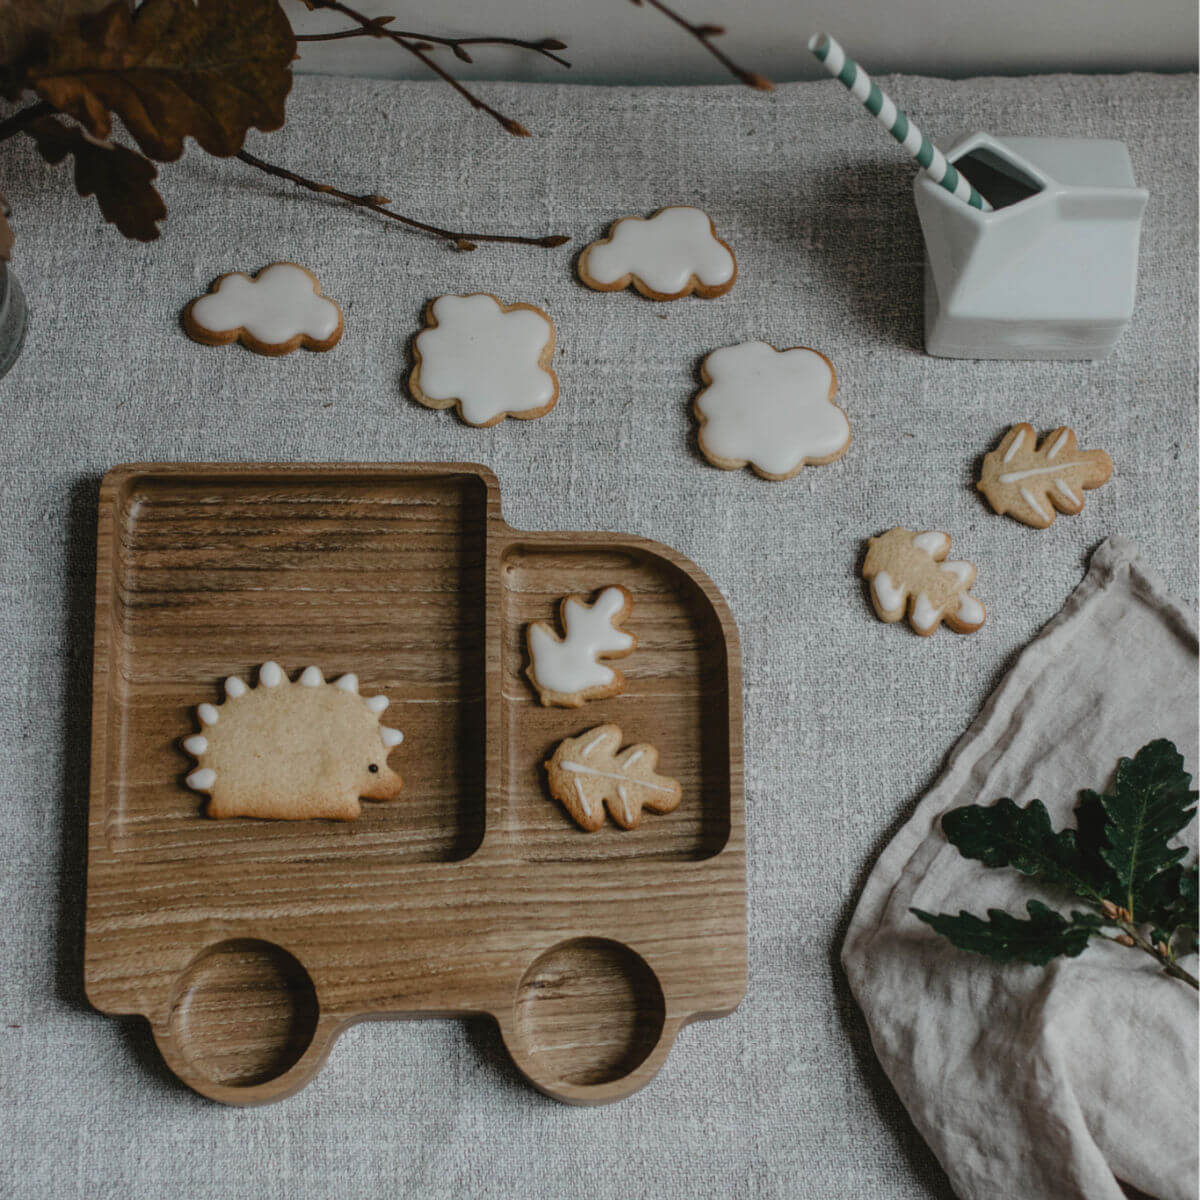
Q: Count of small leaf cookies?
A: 4